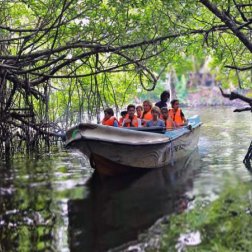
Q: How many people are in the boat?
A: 9